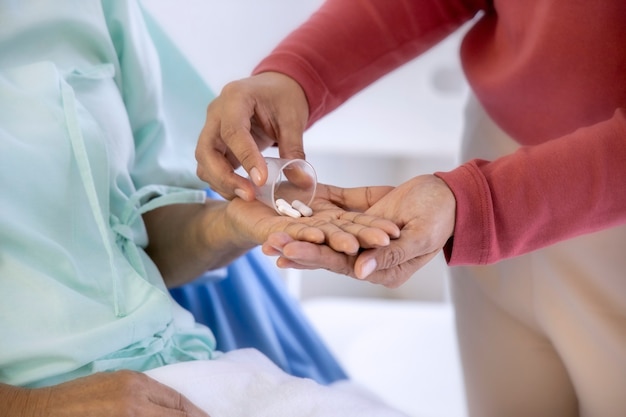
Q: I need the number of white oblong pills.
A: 3